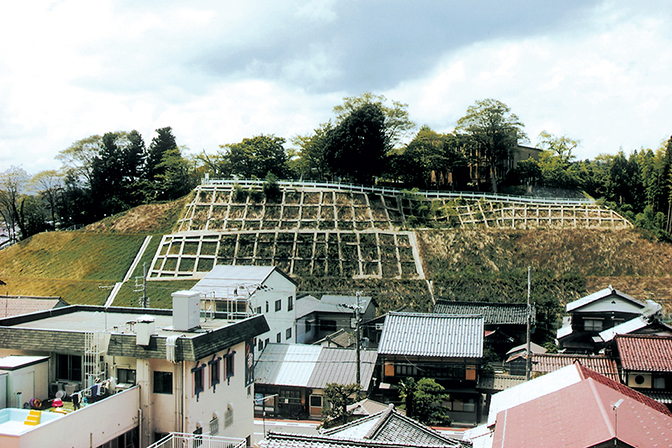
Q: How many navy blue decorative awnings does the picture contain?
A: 3